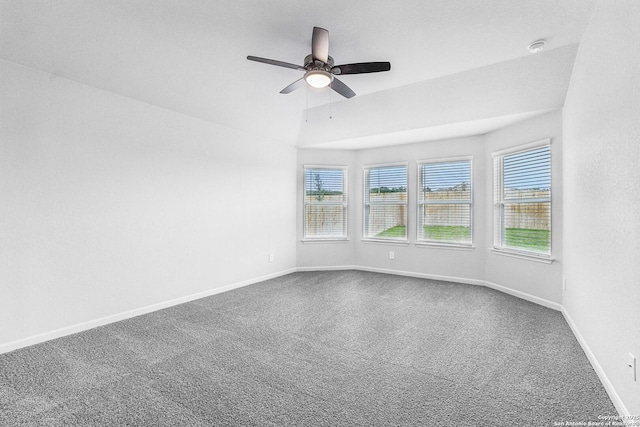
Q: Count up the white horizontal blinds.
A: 4